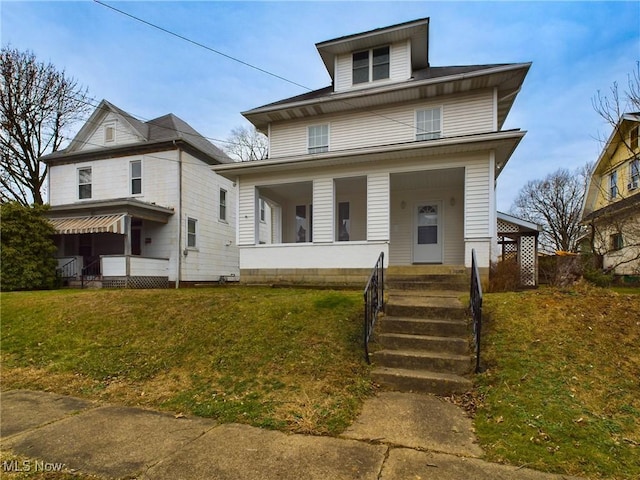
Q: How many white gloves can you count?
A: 0